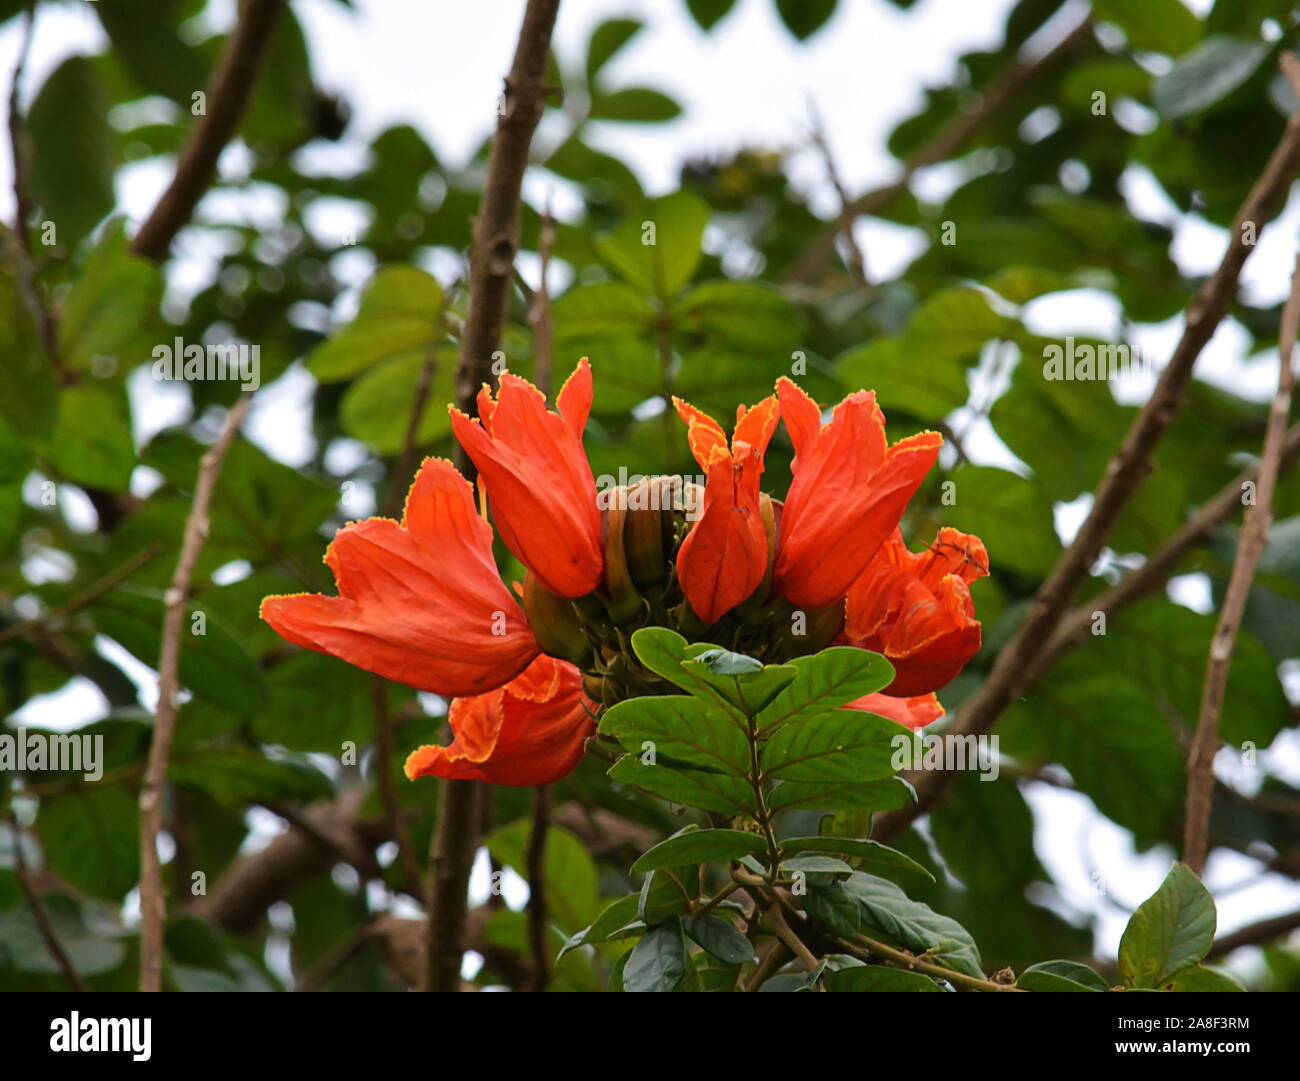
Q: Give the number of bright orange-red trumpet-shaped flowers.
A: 7